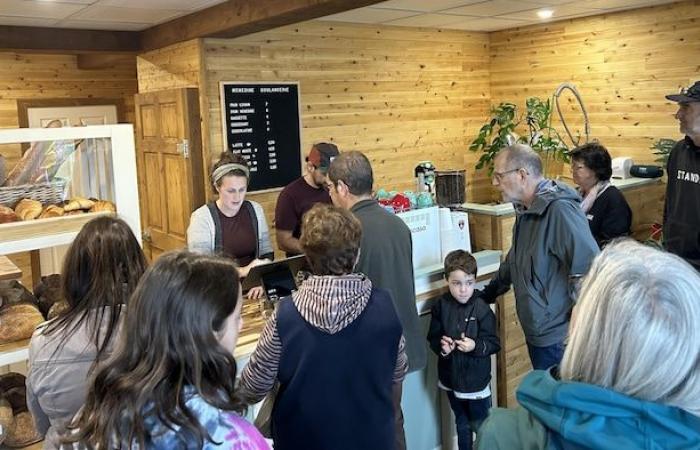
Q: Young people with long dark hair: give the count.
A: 2